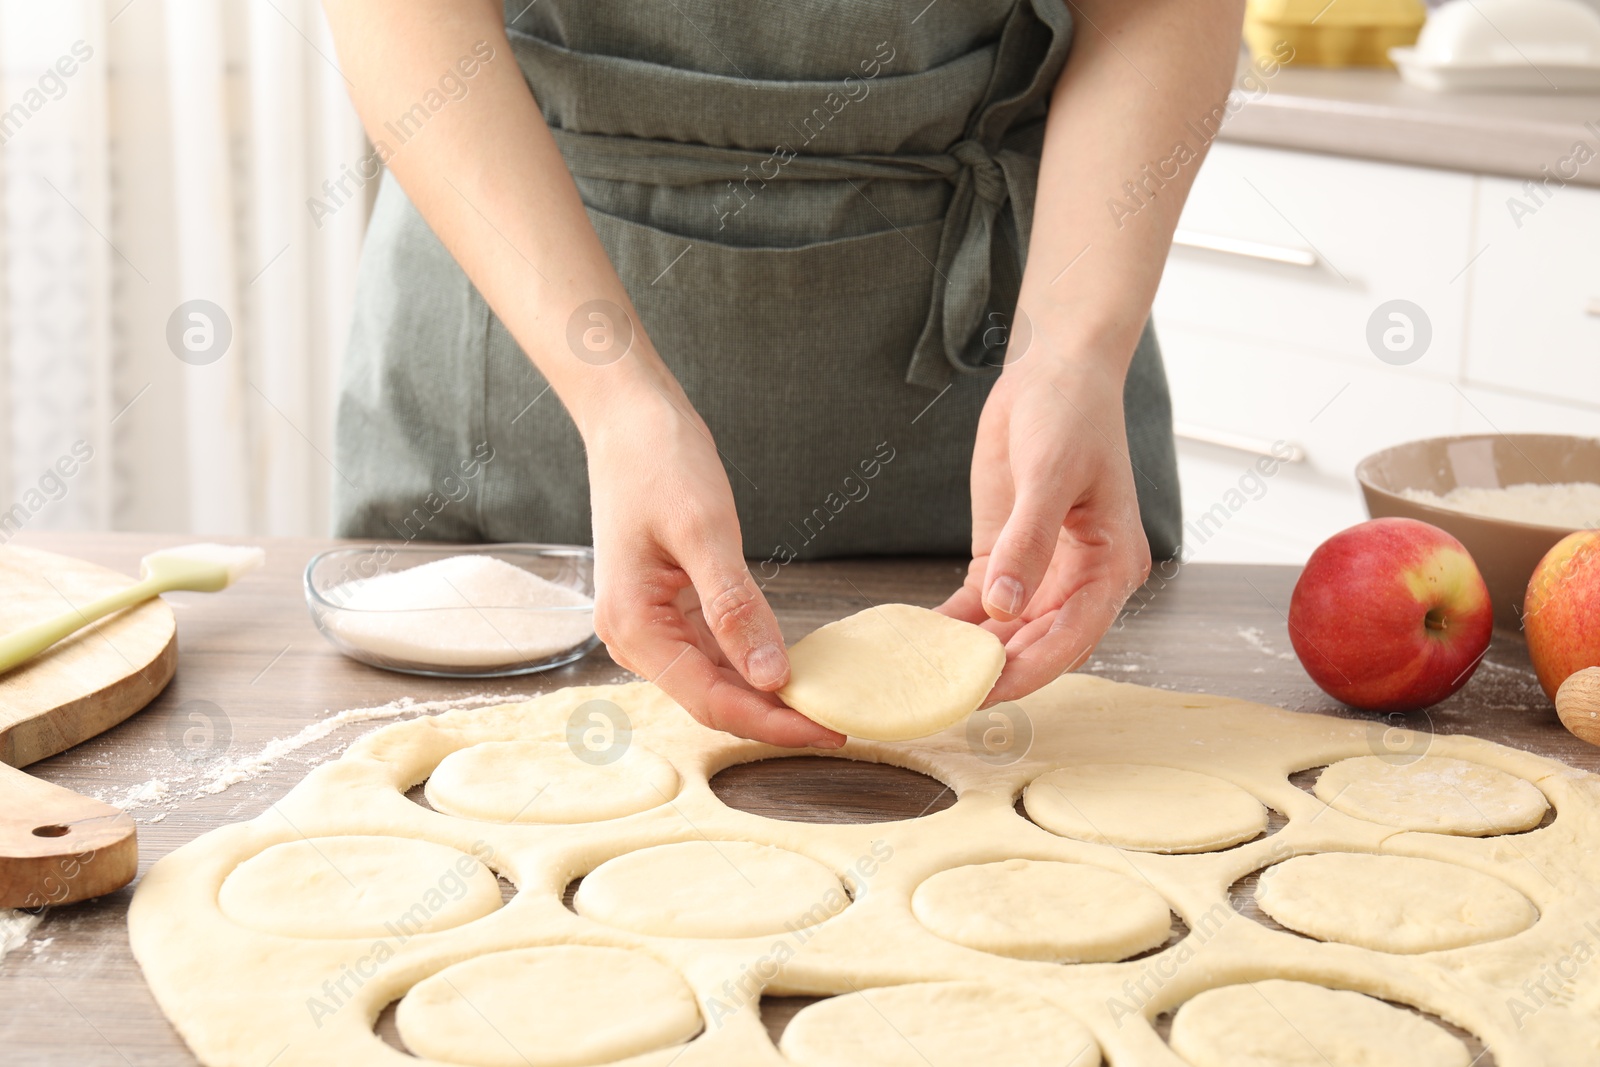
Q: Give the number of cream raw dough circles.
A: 11